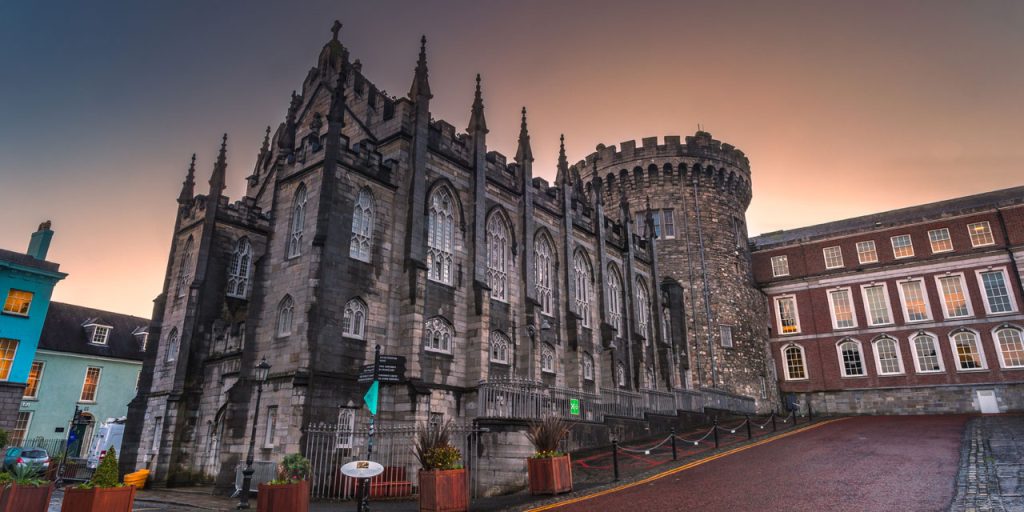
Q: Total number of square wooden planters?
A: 5